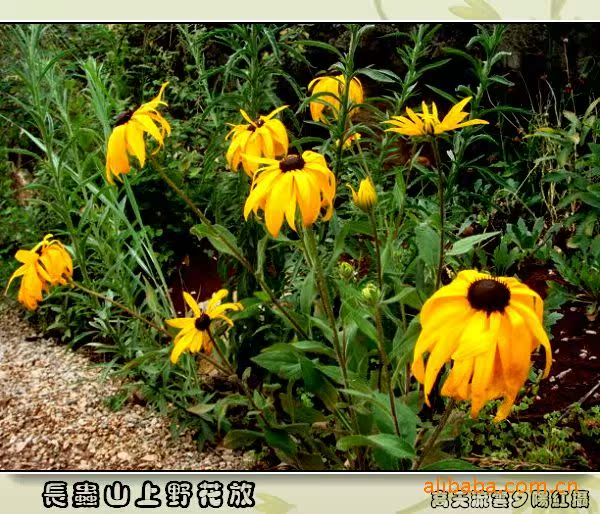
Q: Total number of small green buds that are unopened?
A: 2